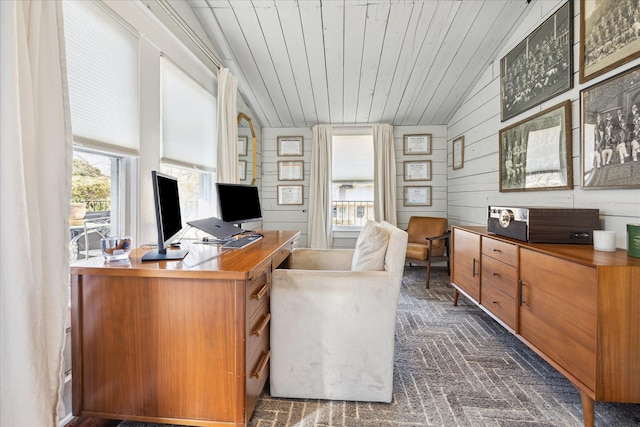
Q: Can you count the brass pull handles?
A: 3